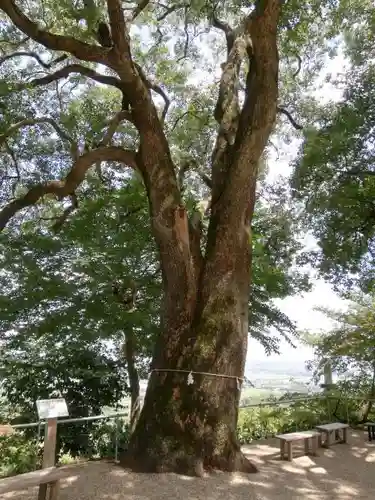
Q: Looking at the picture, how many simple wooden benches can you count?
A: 4